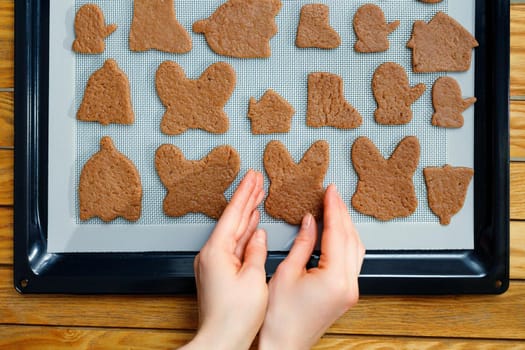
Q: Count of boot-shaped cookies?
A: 3